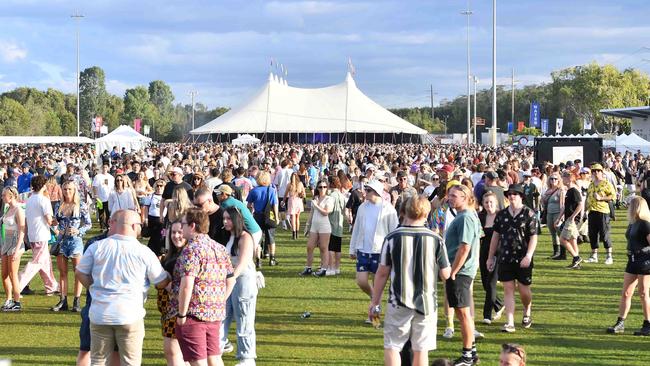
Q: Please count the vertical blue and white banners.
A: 2